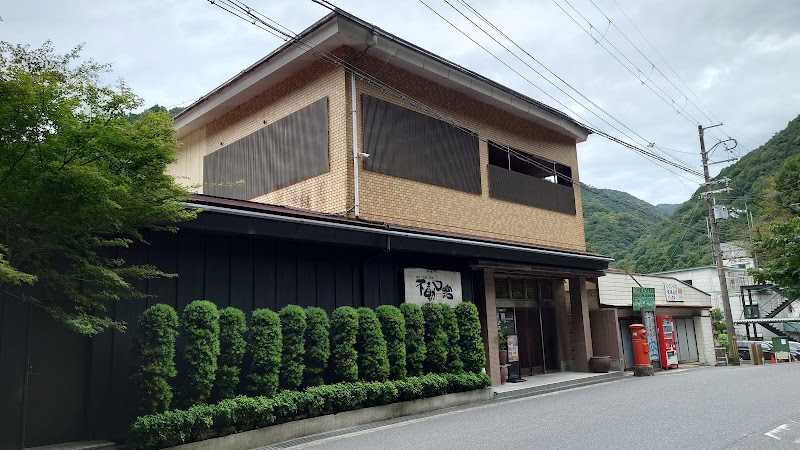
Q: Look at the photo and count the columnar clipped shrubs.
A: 13